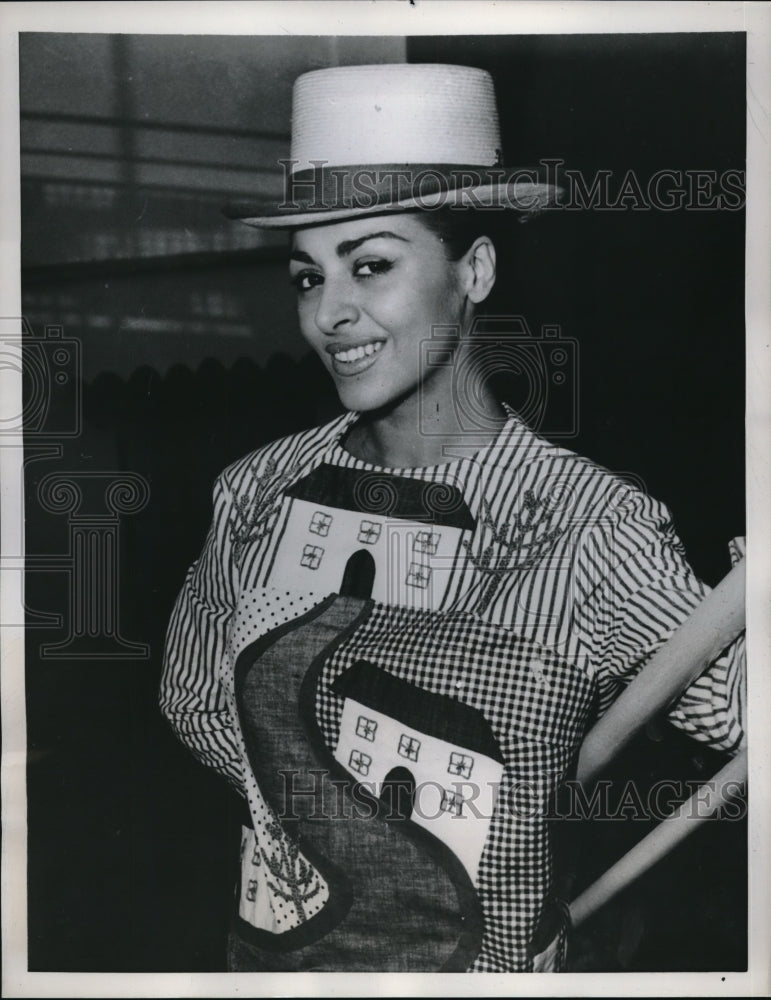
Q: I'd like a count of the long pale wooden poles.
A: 2